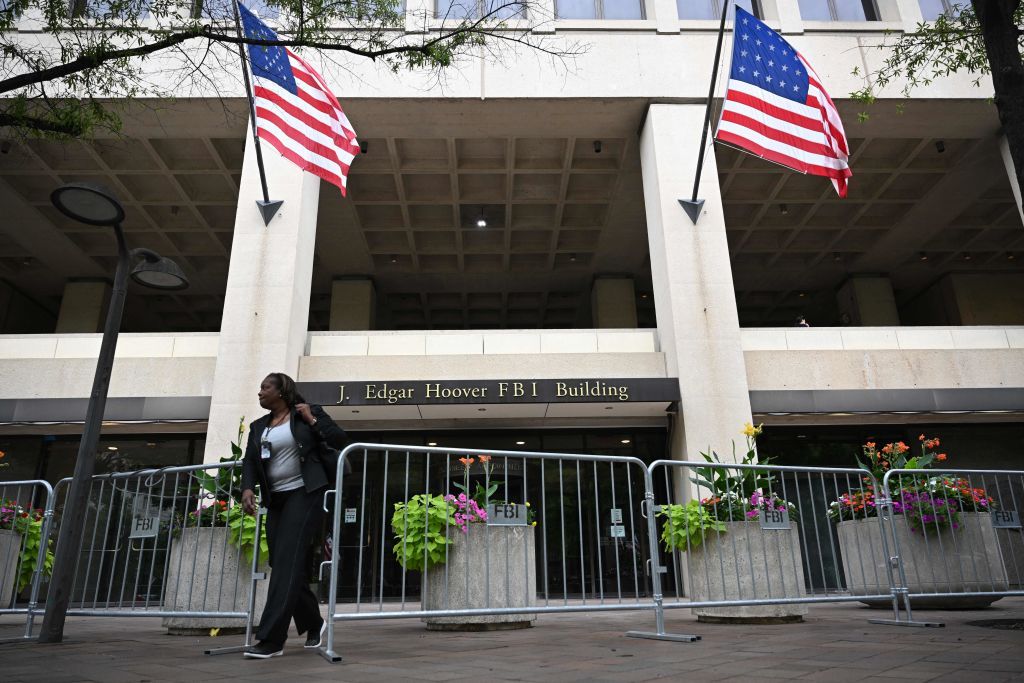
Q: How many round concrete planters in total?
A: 5